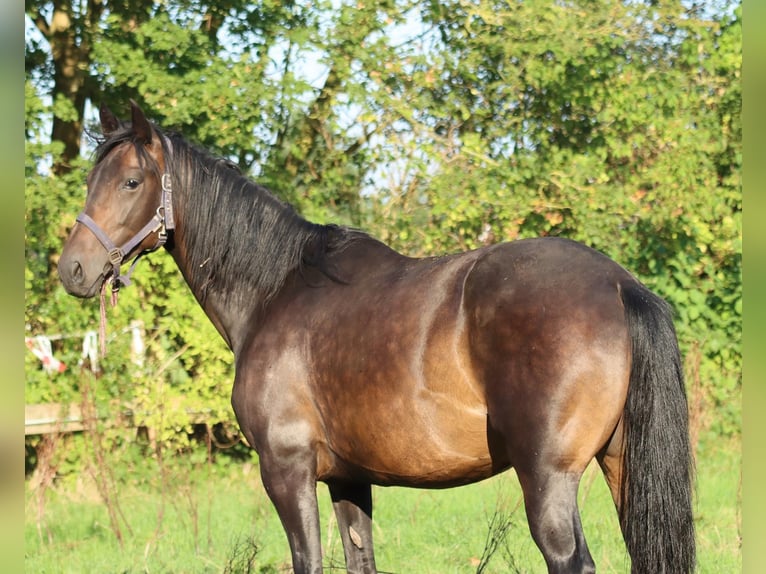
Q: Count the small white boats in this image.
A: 0